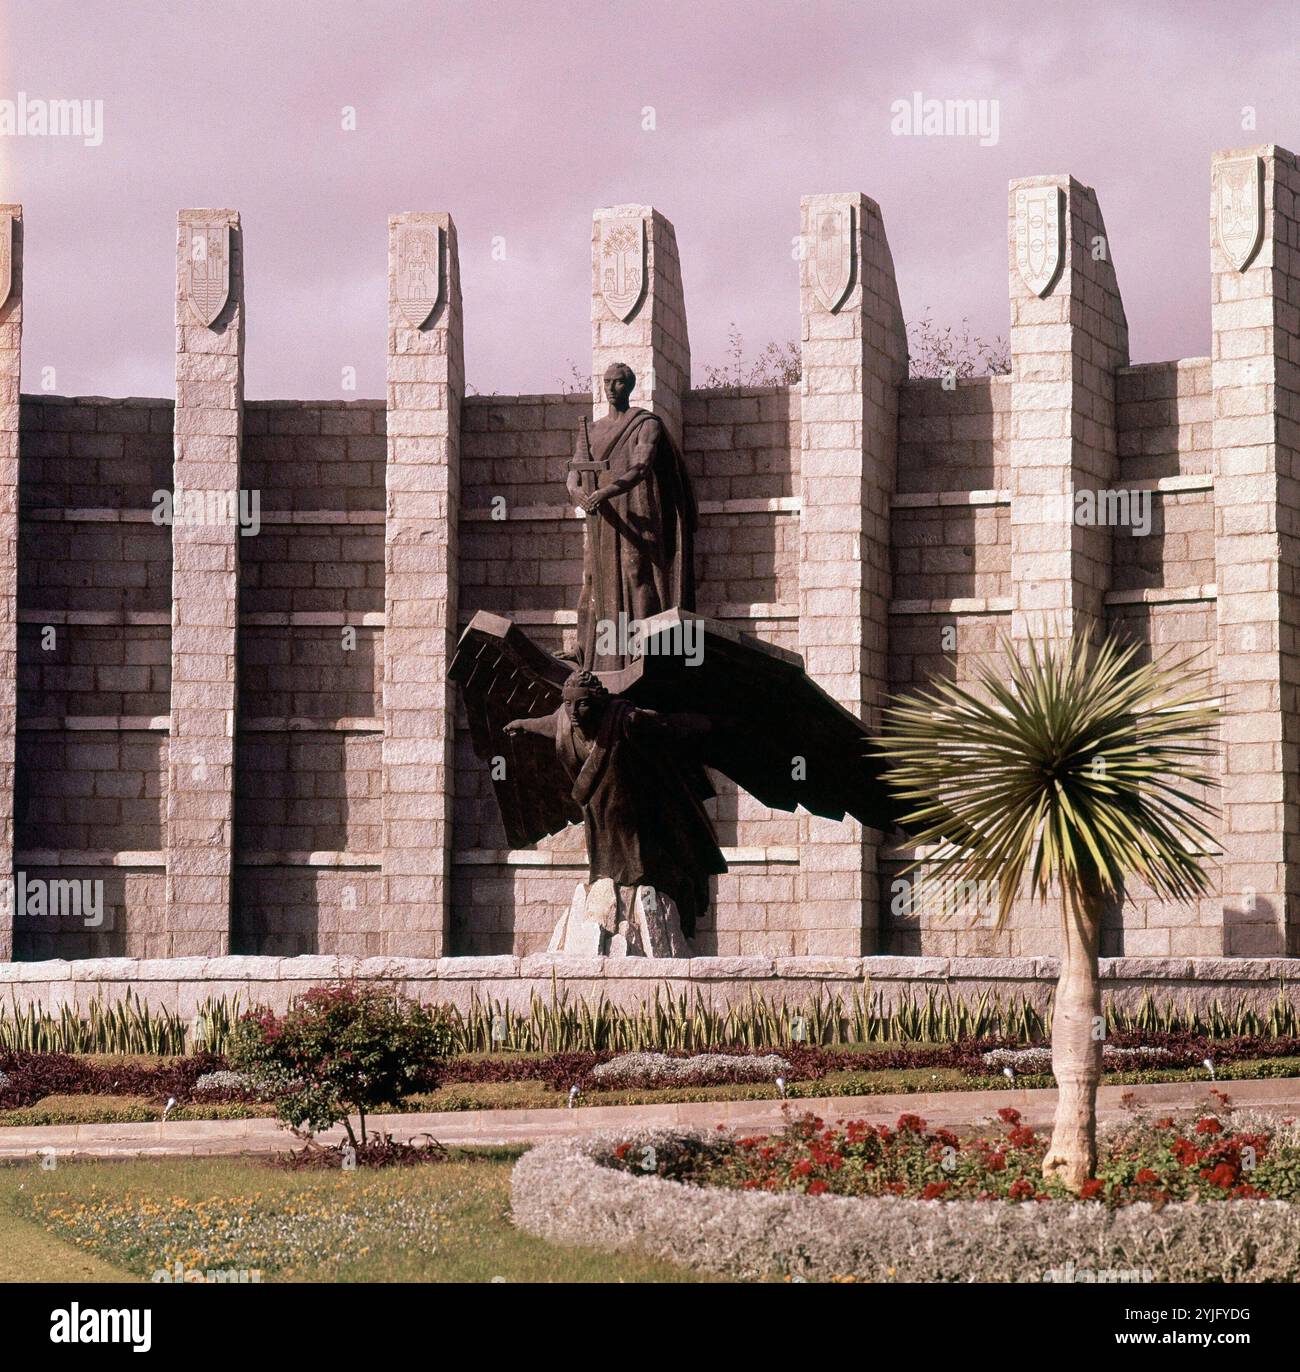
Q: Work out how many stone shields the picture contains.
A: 7